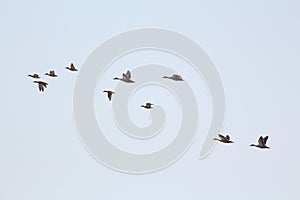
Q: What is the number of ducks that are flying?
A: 10